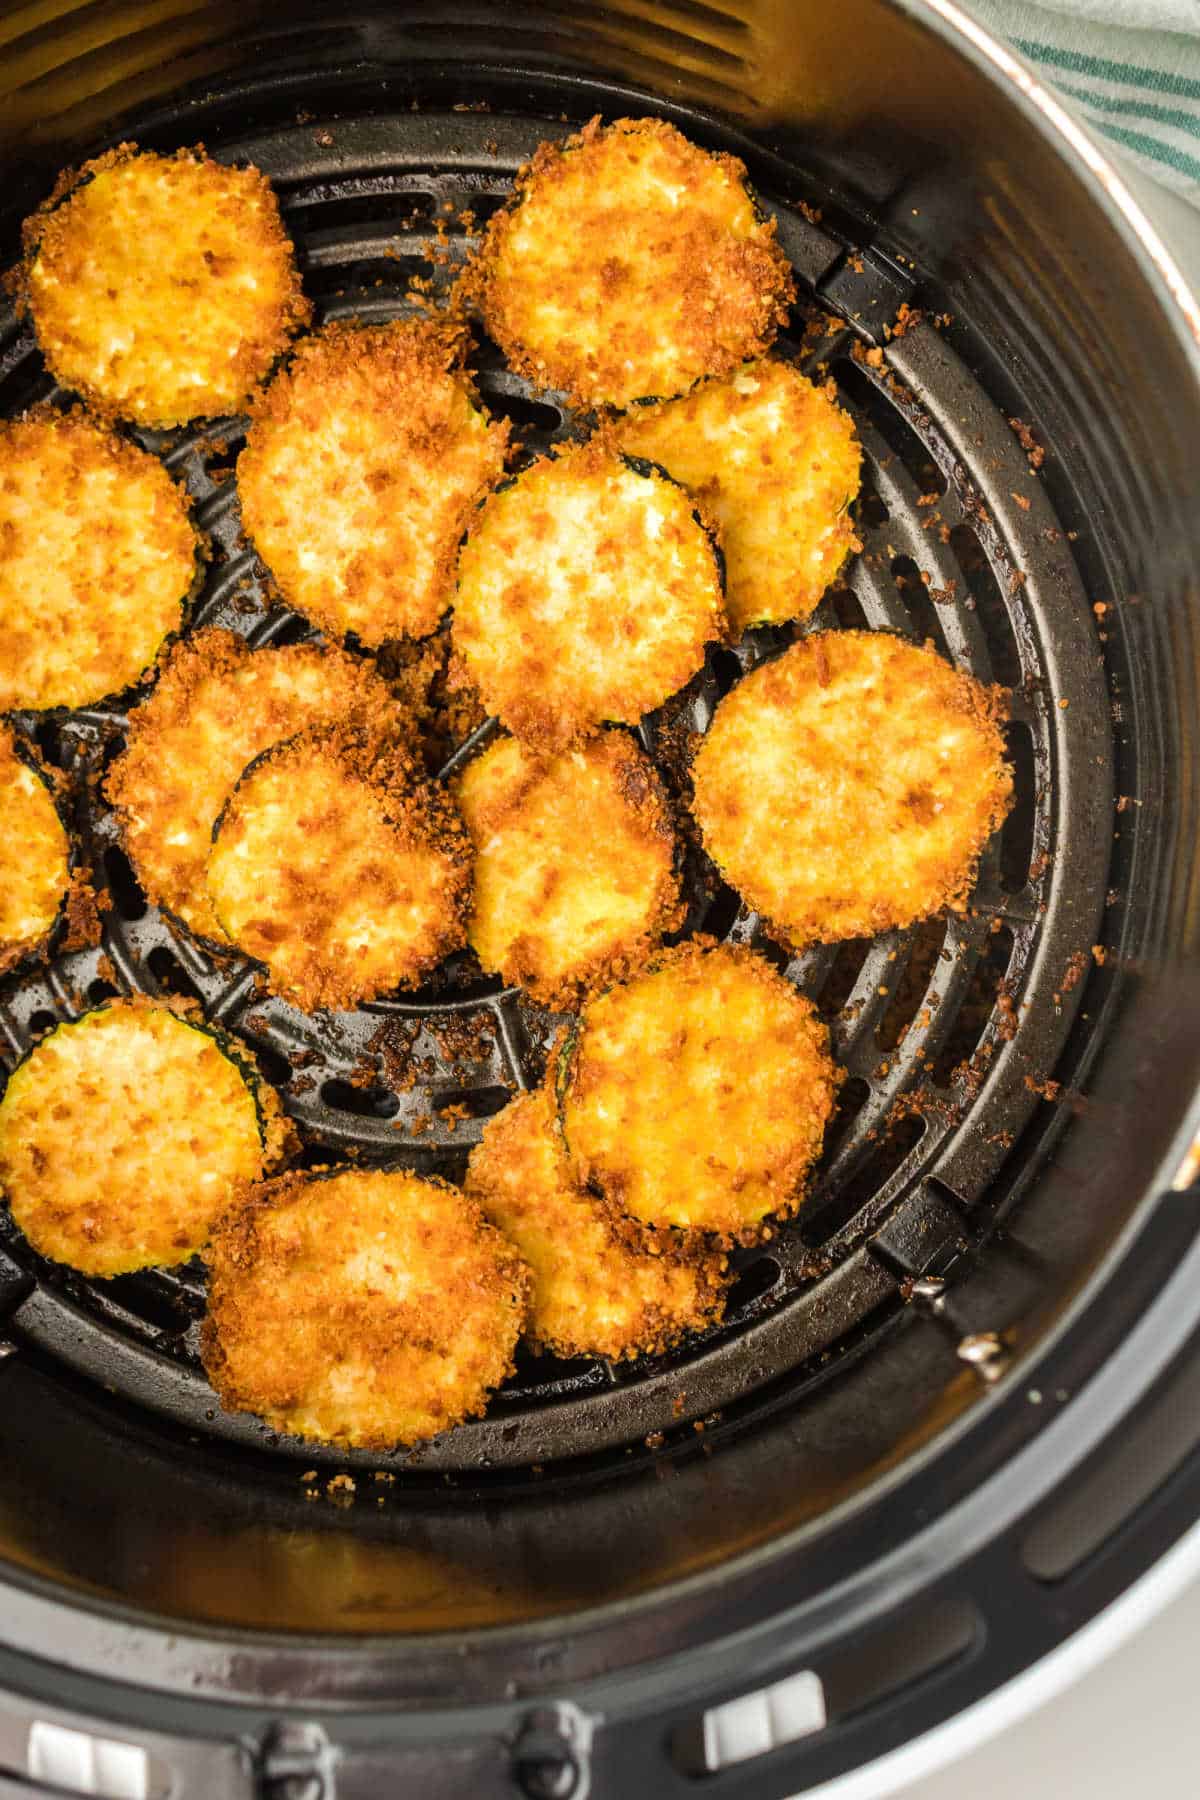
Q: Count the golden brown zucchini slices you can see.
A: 15